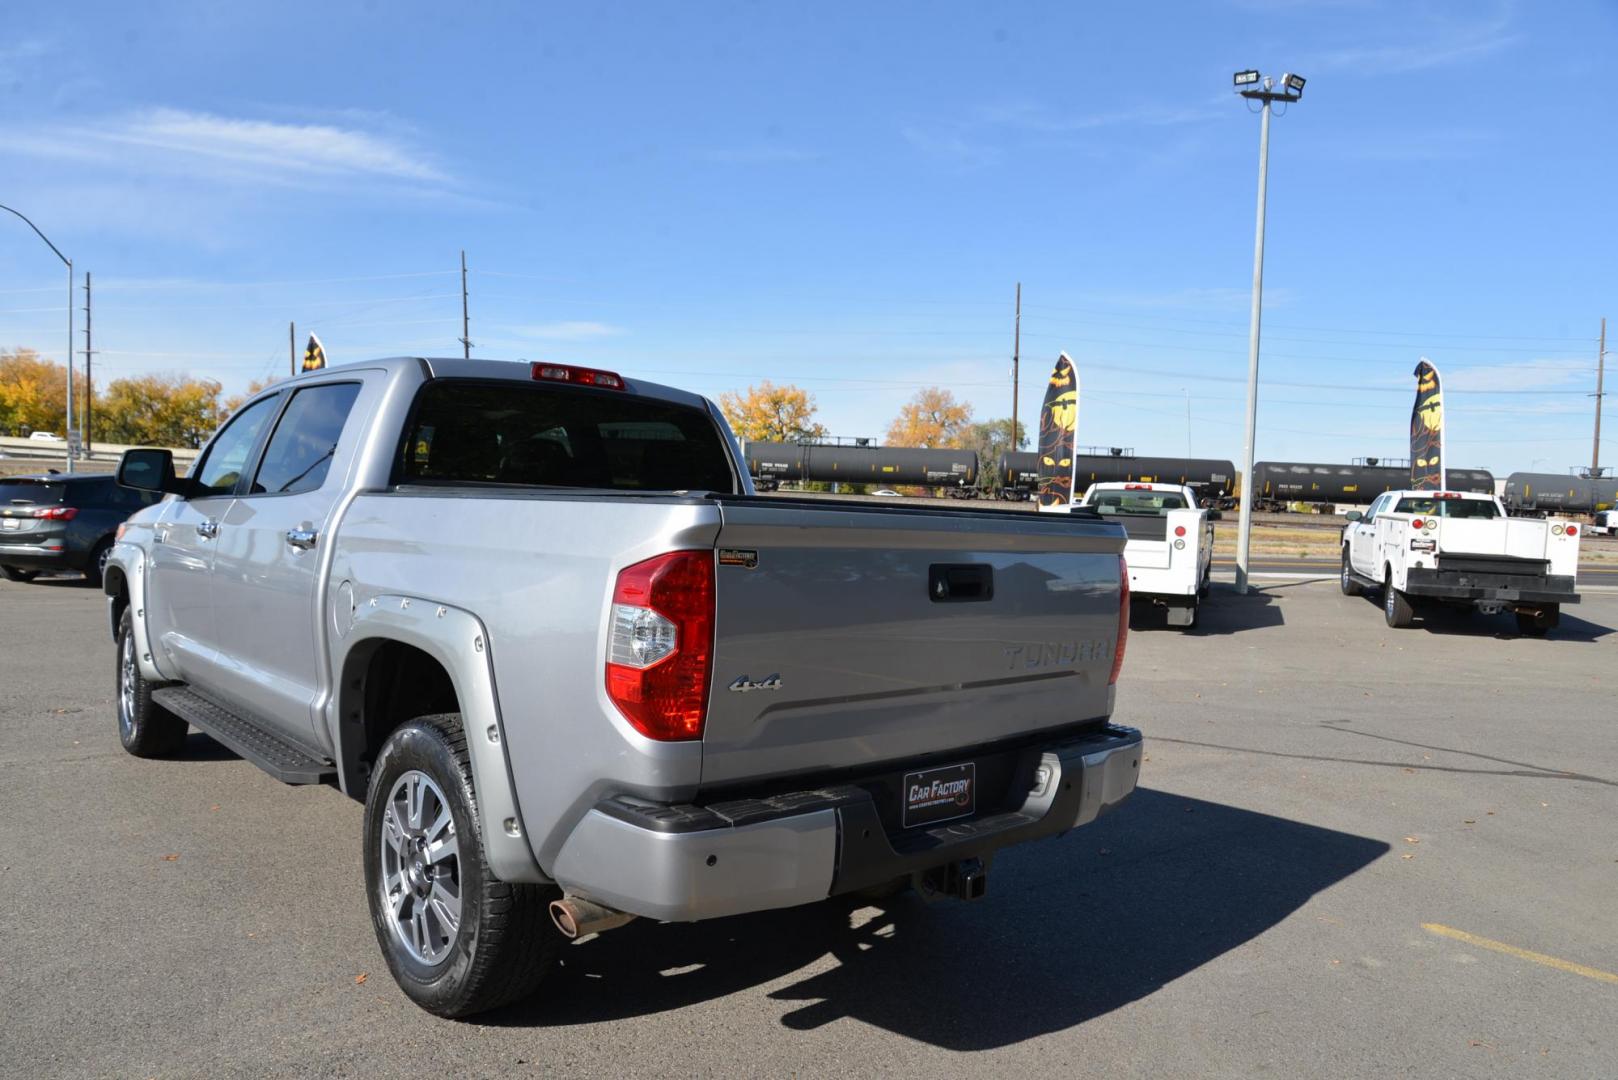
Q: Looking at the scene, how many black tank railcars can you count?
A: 4